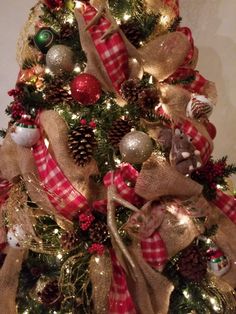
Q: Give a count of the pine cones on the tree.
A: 11